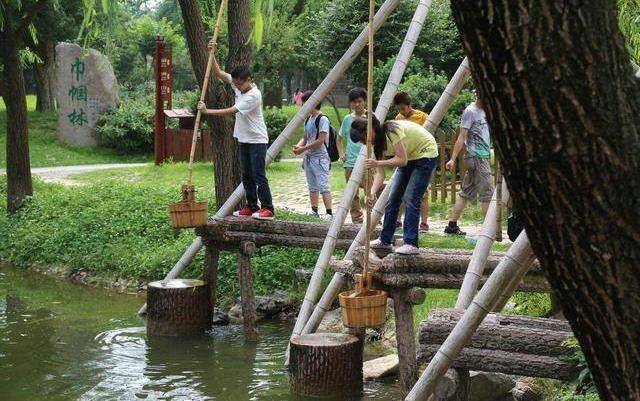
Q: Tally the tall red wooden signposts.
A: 1